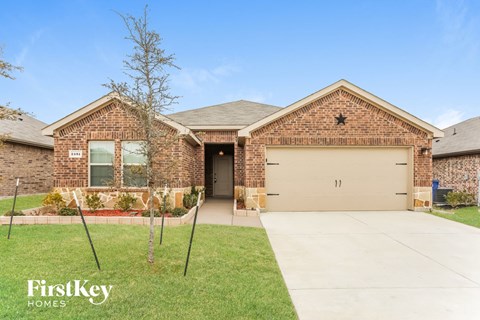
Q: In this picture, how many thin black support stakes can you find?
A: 4